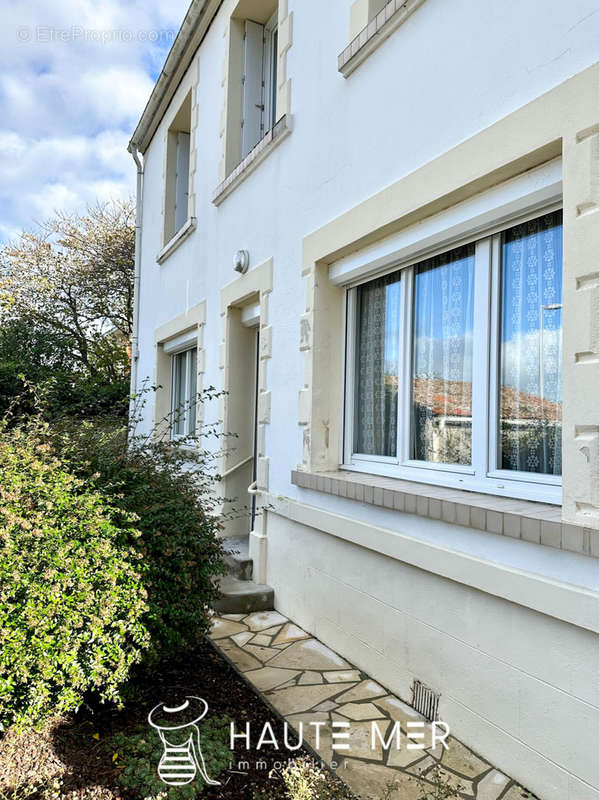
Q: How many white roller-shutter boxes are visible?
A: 3